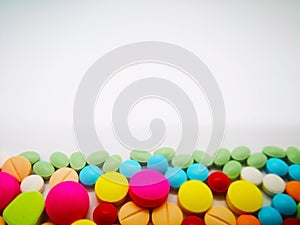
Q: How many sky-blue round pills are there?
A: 9